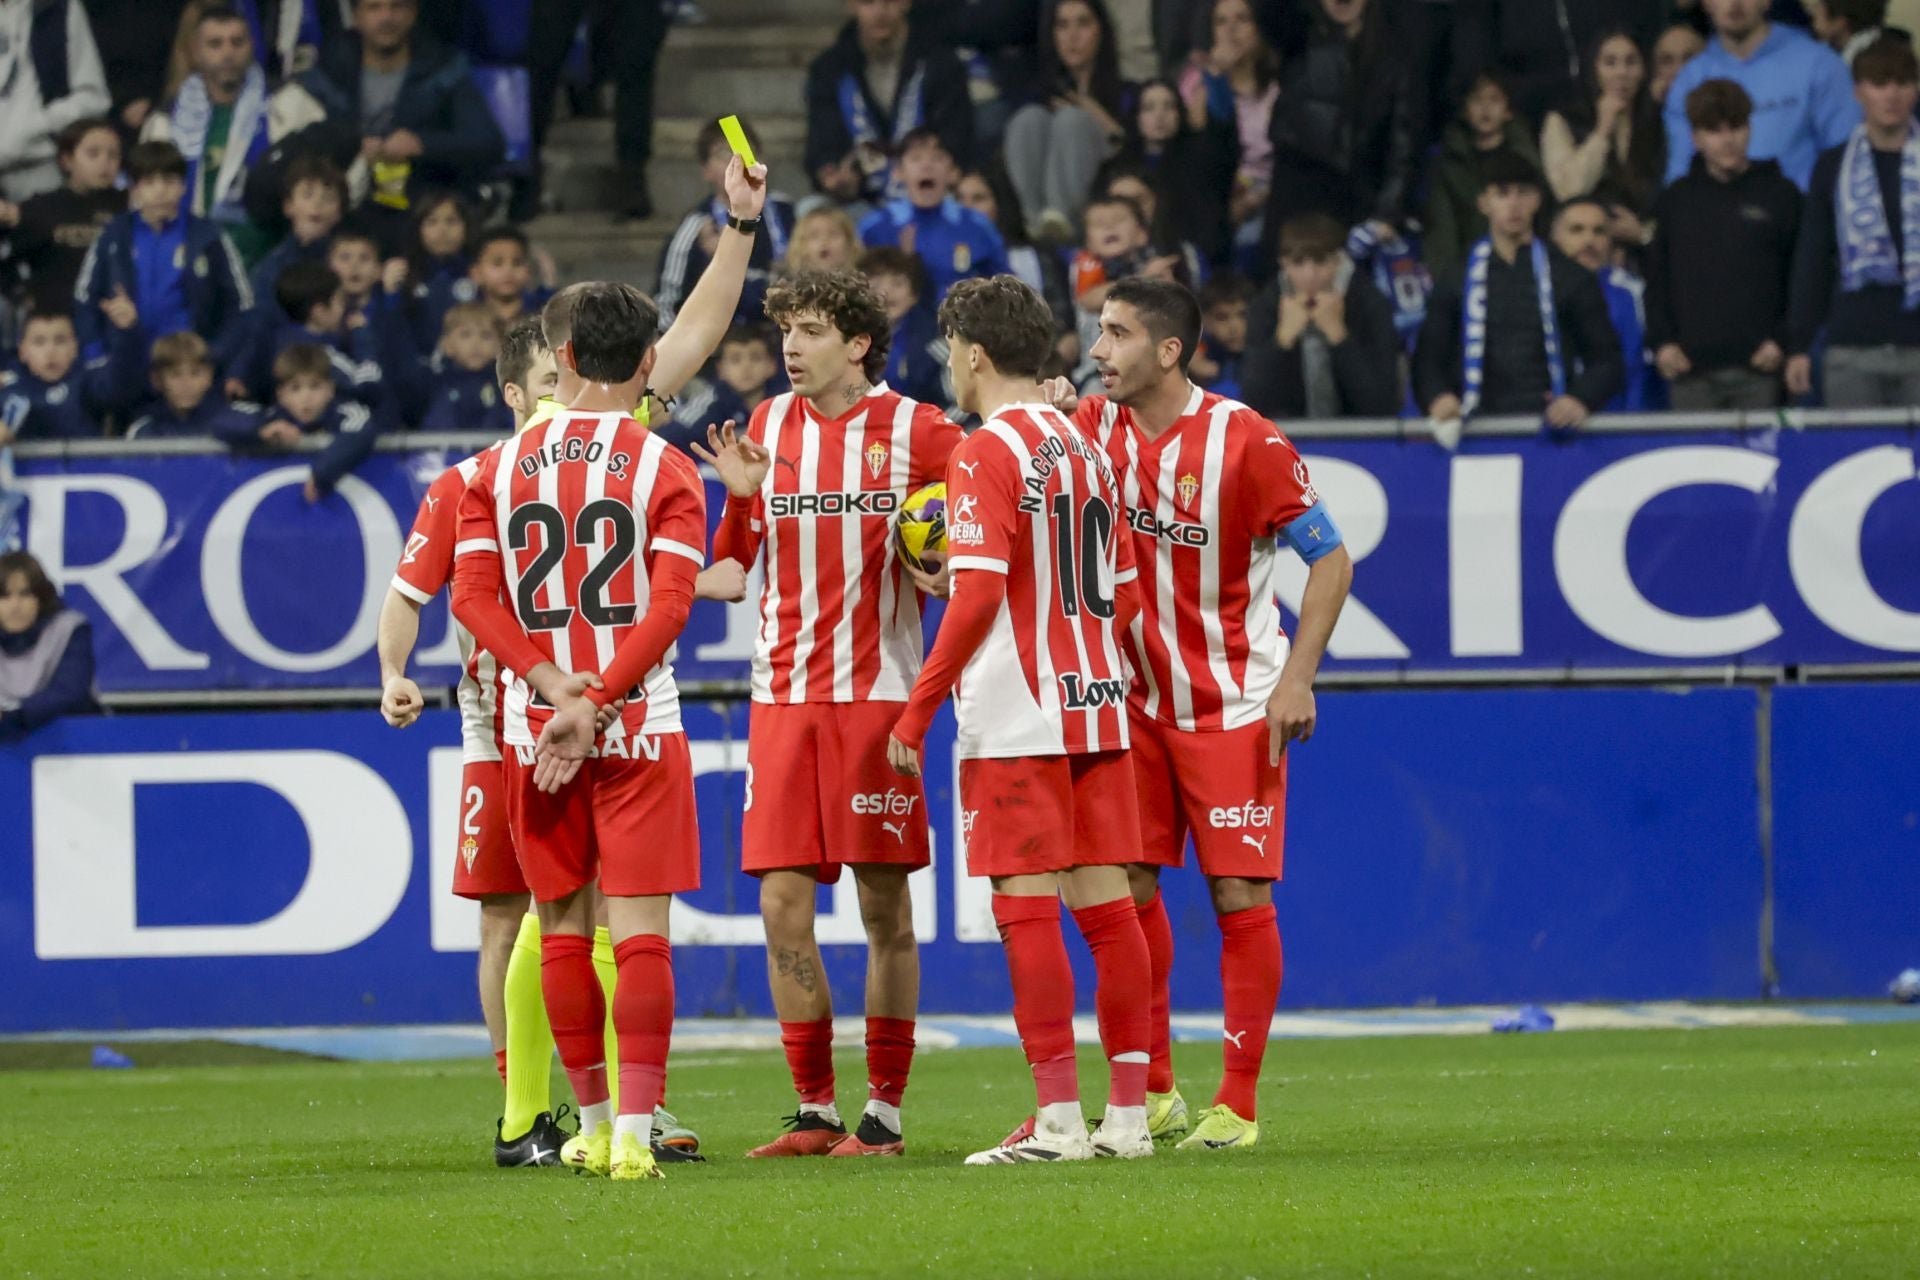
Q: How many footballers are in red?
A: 5